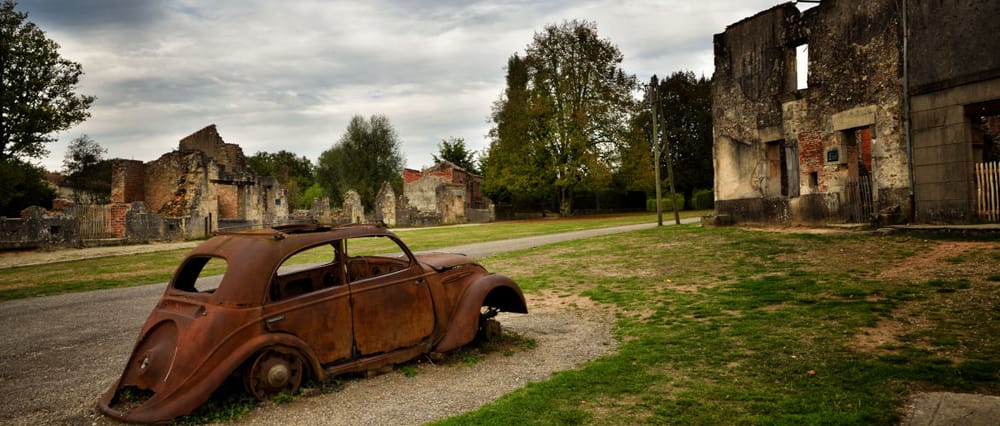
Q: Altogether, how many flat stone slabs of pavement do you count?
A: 1